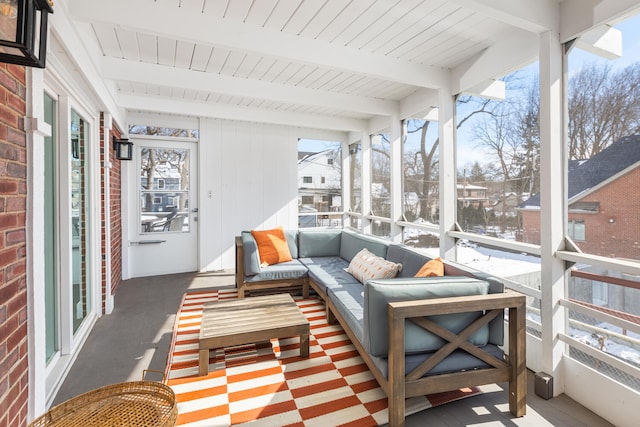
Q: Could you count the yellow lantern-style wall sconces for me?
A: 0